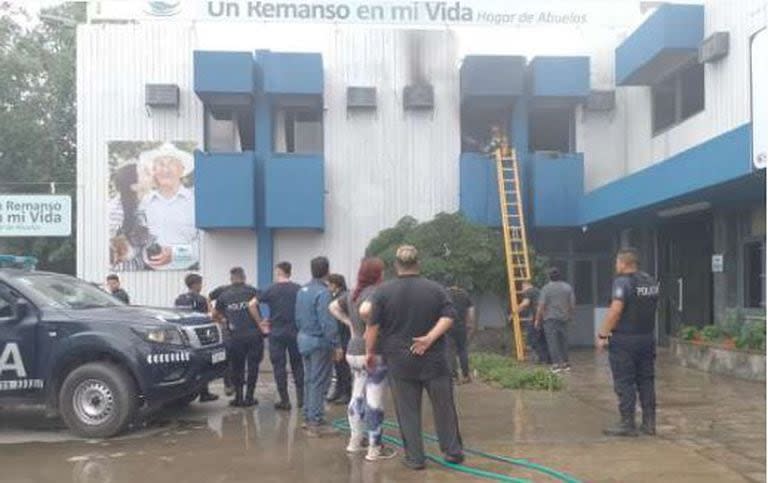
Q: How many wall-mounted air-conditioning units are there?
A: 5